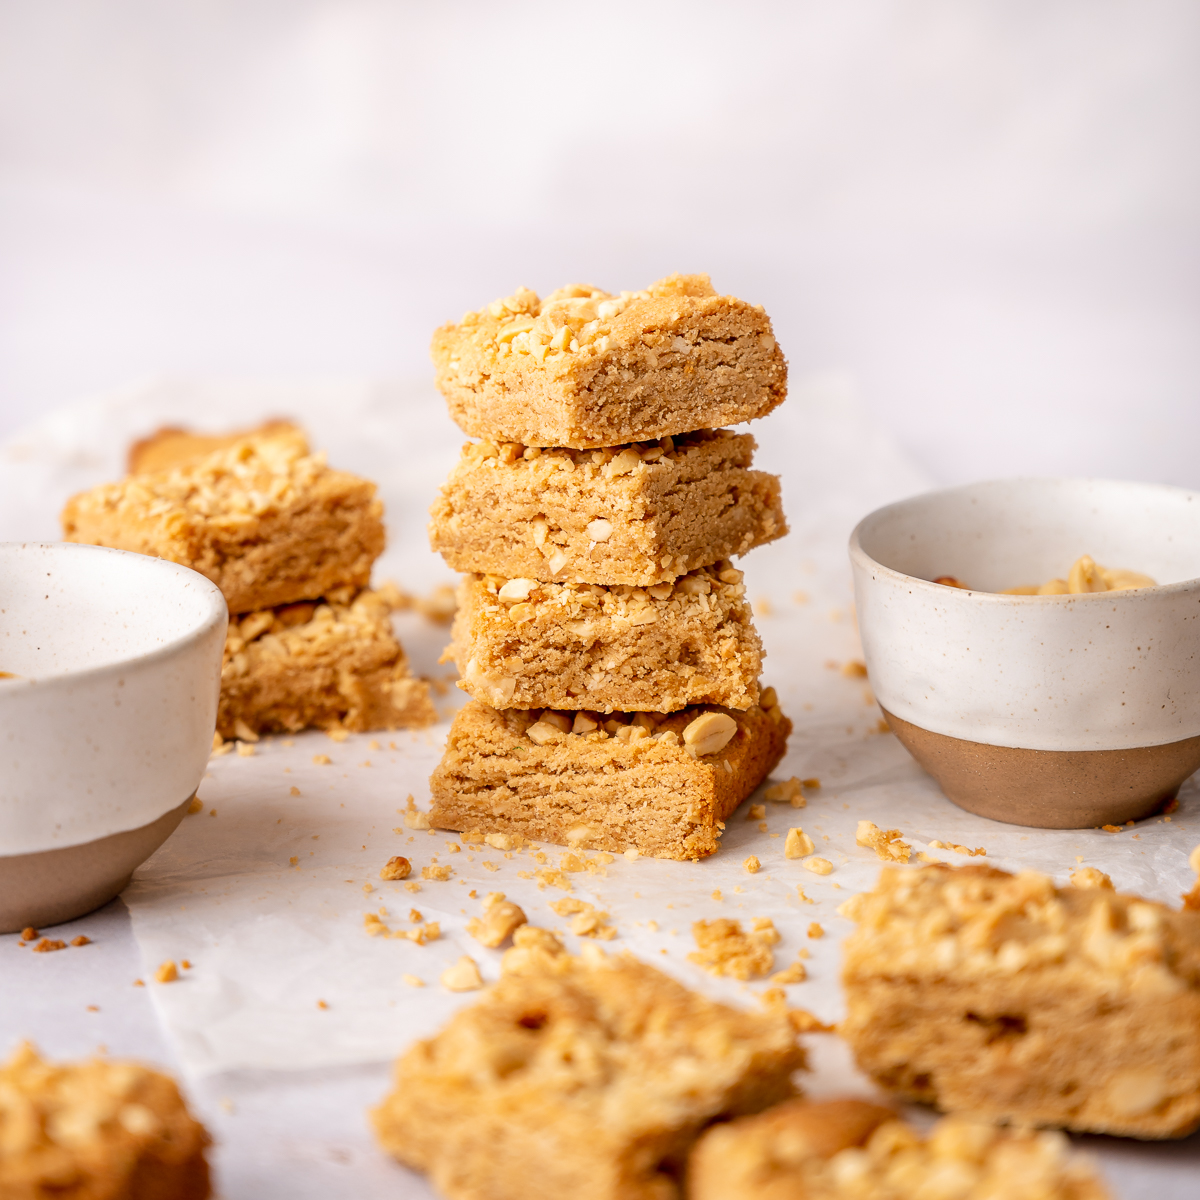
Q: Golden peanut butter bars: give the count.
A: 11